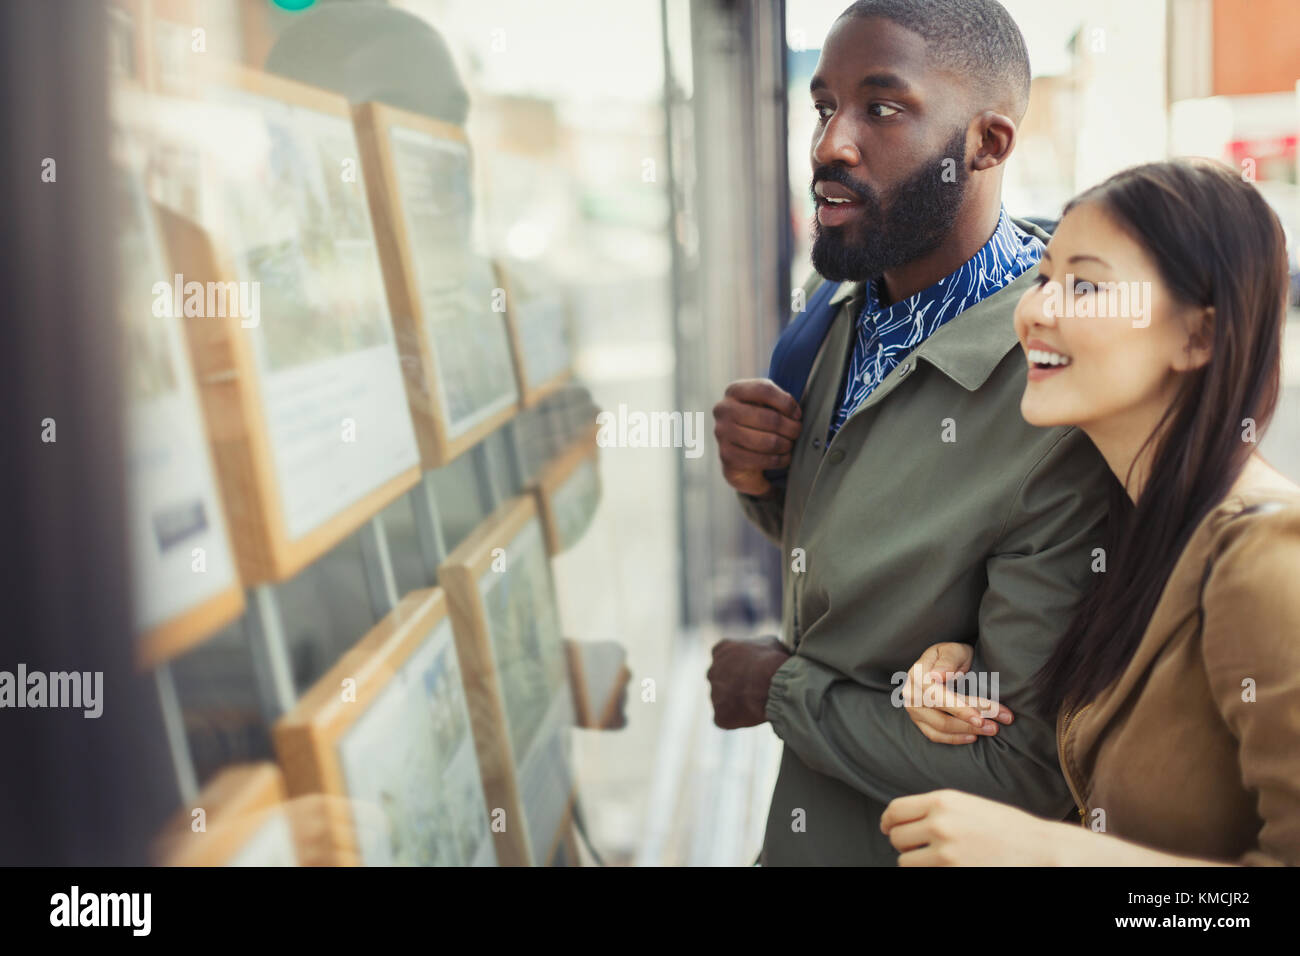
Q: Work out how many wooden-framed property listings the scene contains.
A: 8